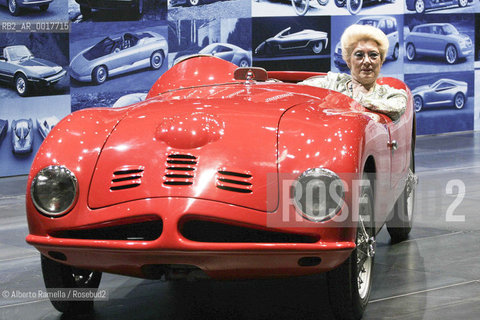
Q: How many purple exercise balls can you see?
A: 0